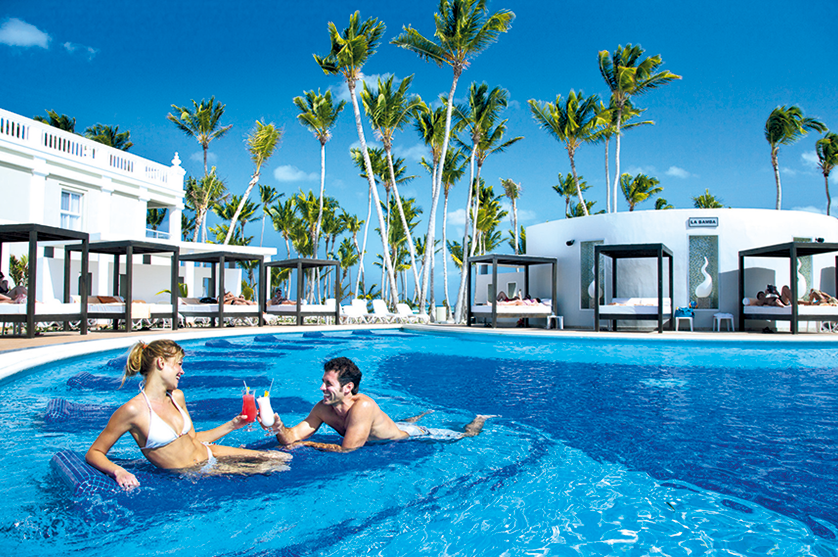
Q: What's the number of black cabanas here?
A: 7